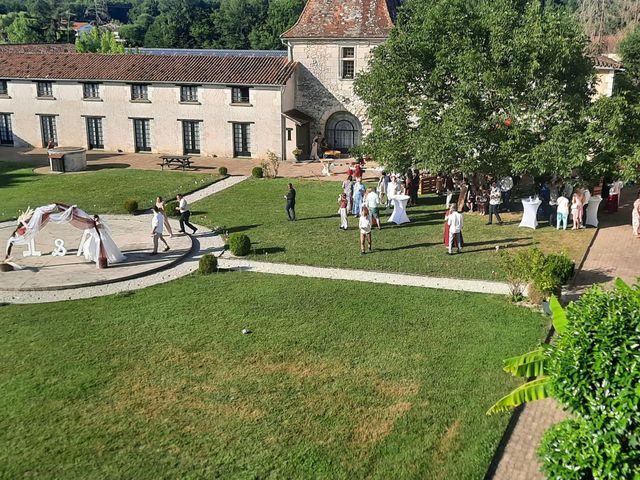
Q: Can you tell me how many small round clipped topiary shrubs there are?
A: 6